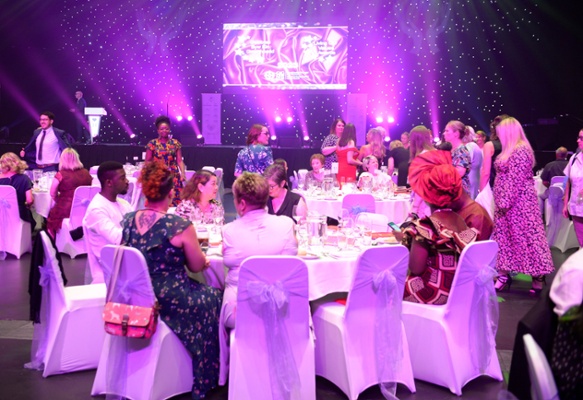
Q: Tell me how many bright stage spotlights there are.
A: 12